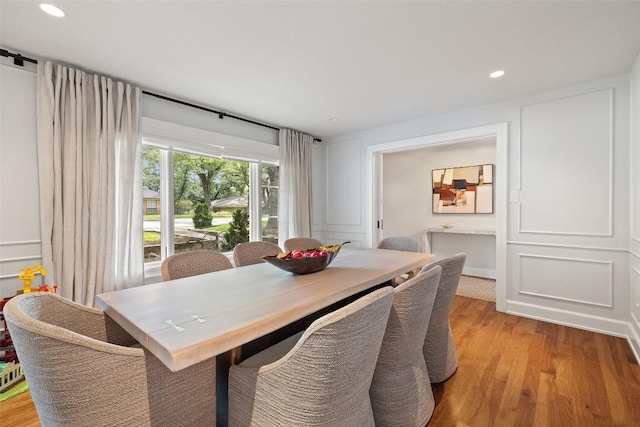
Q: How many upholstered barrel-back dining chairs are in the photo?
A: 8